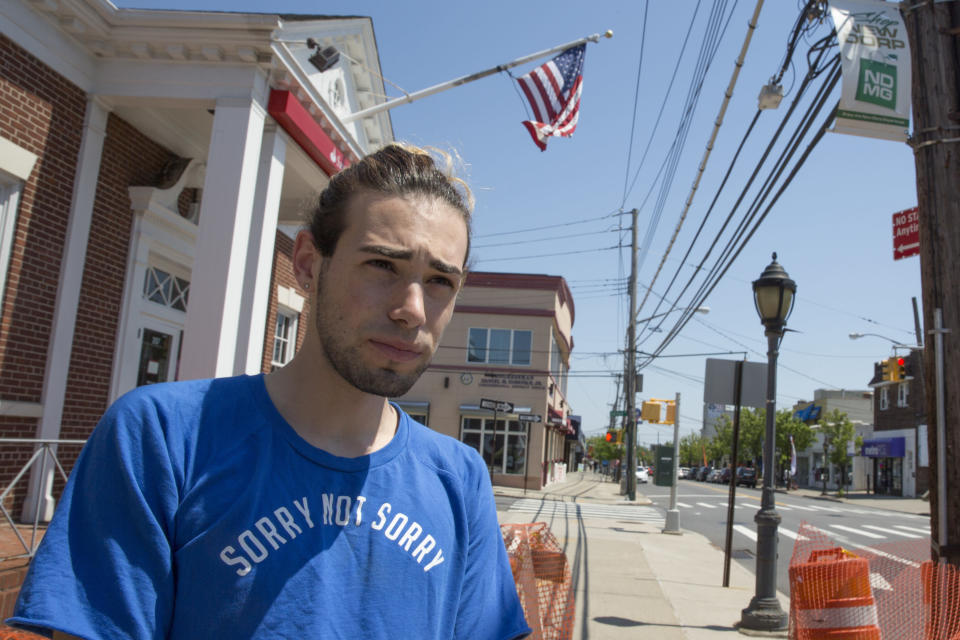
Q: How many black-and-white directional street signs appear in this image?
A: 2